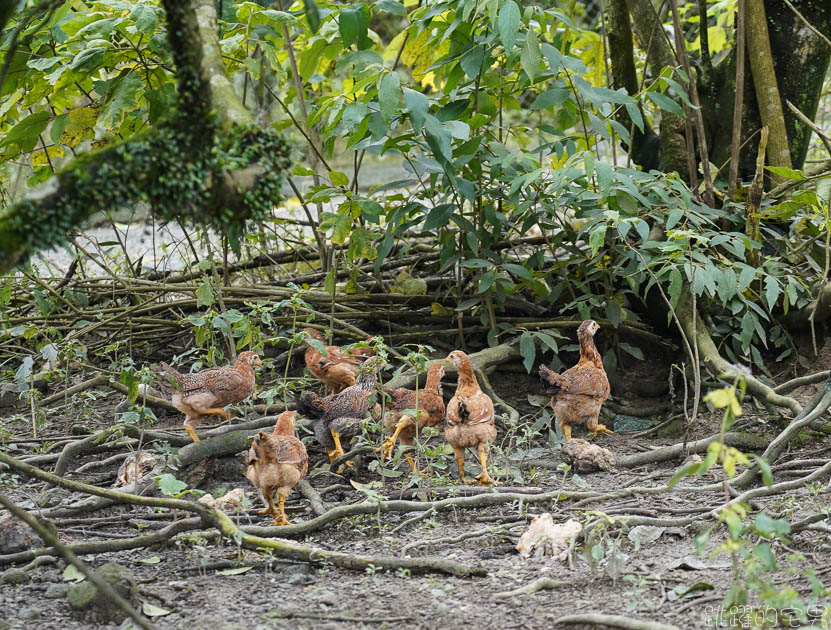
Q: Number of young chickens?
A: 7